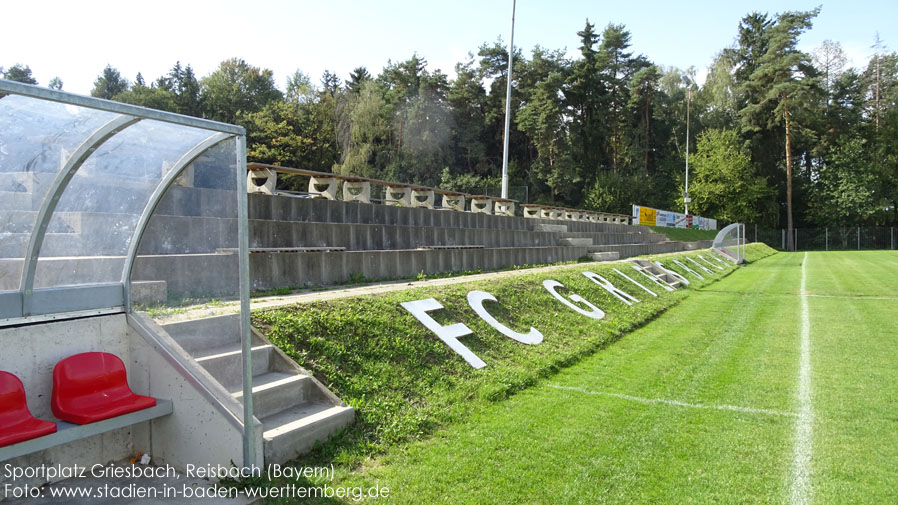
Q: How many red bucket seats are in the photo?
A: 2